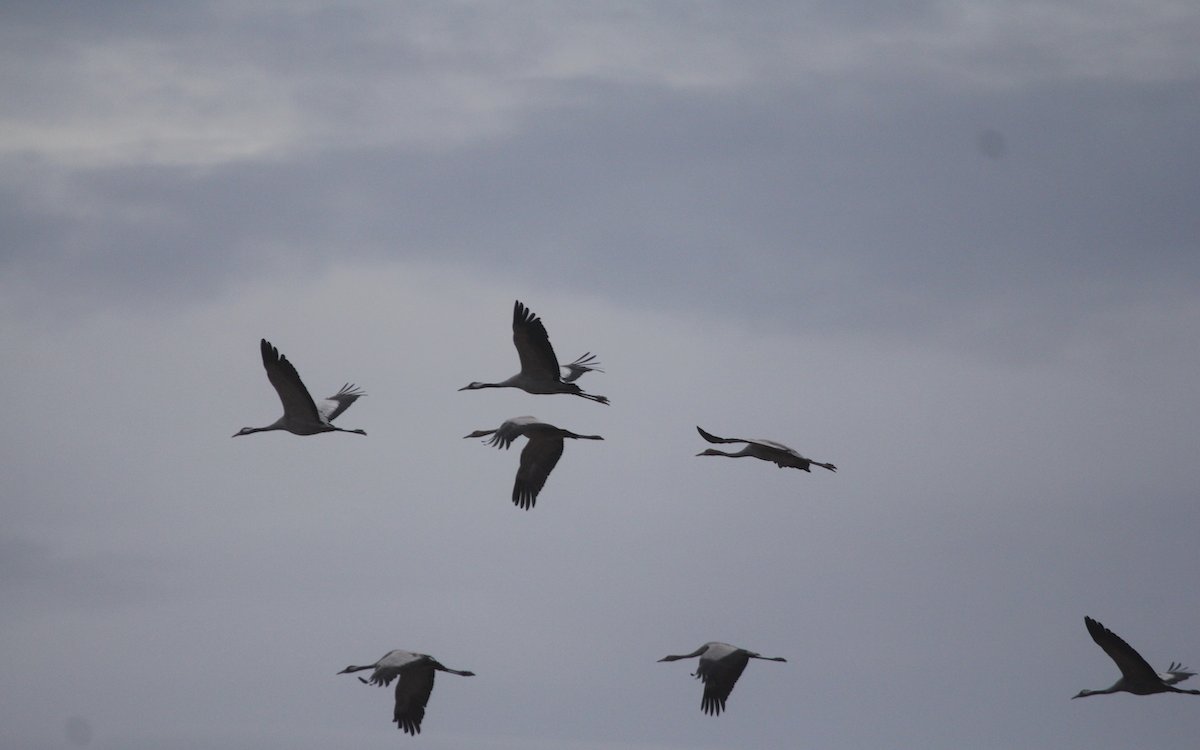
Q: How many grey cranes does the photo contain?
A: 7